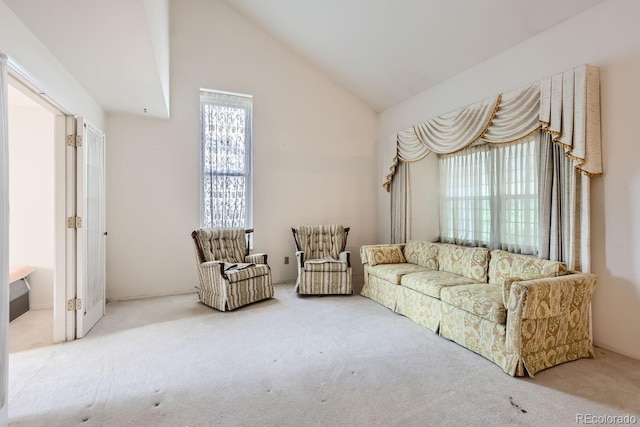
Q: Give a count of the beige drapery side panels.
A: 2